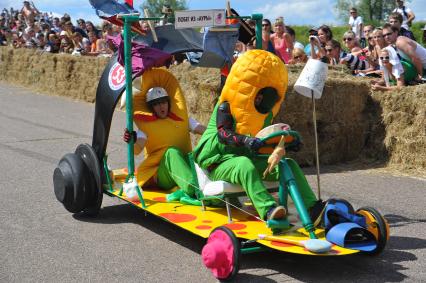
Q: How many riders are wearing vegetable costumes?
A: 2